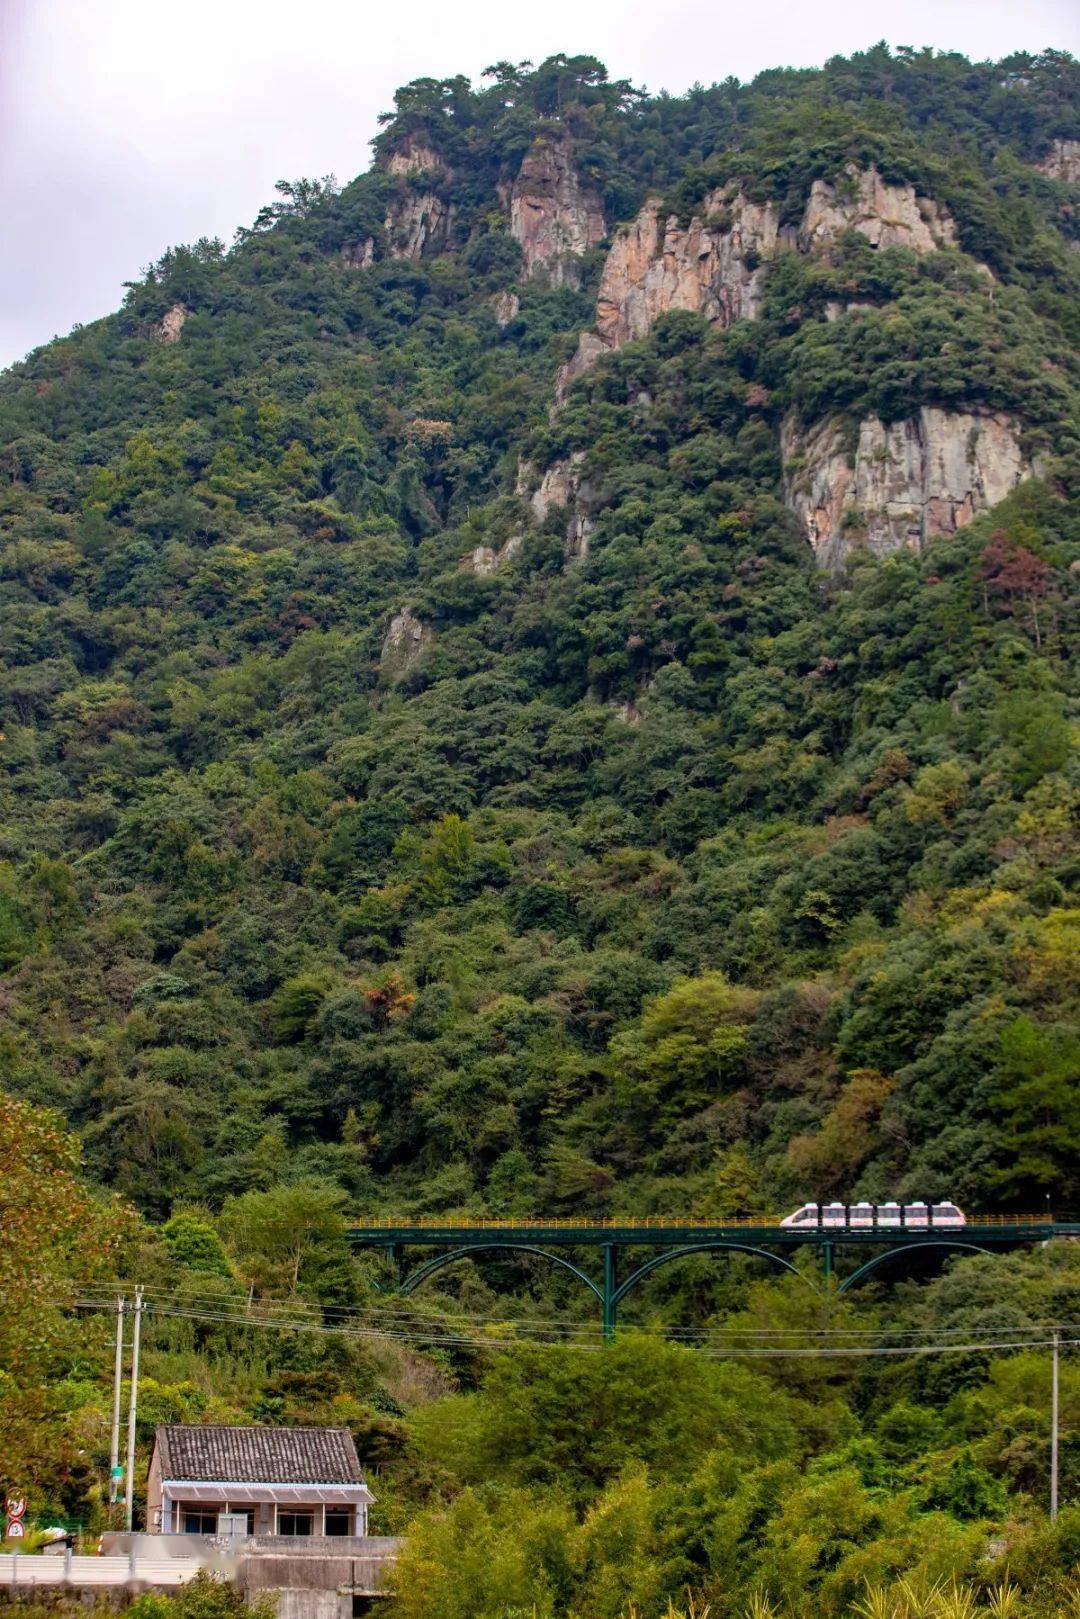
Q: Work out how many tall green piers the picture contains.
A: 3